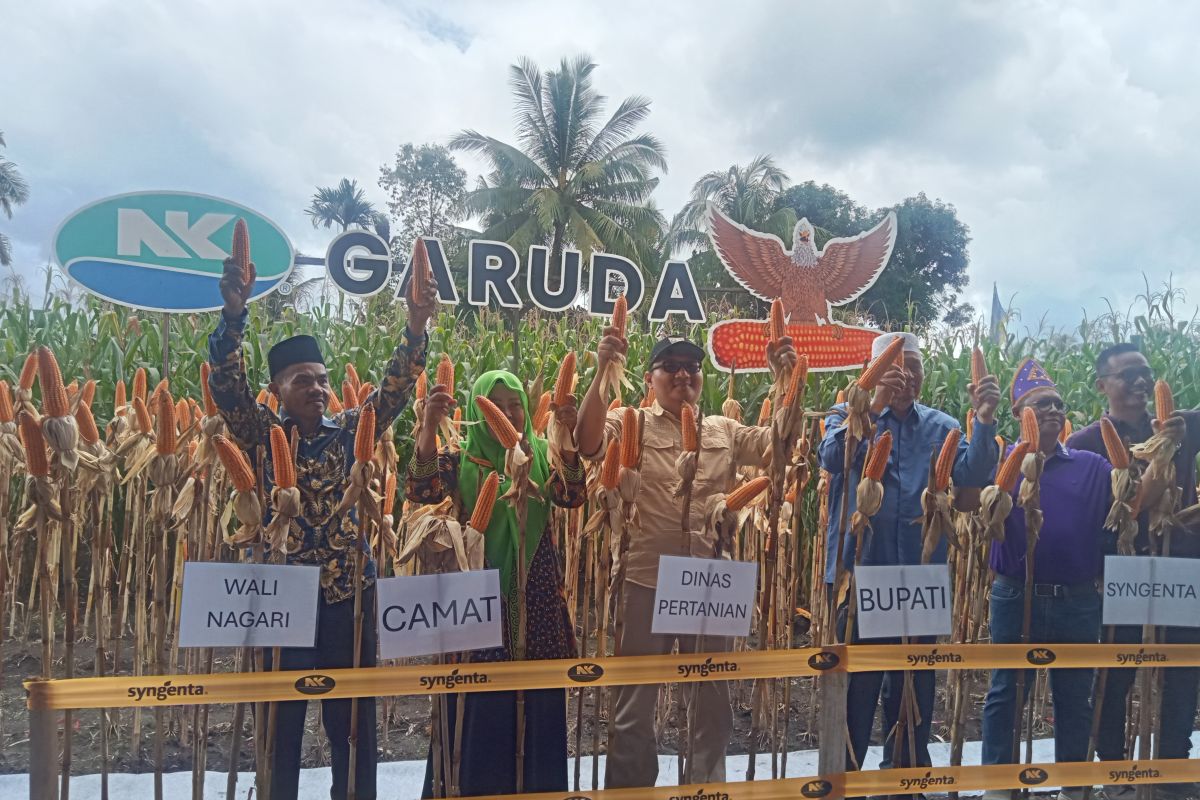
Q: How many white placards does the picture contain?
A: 5